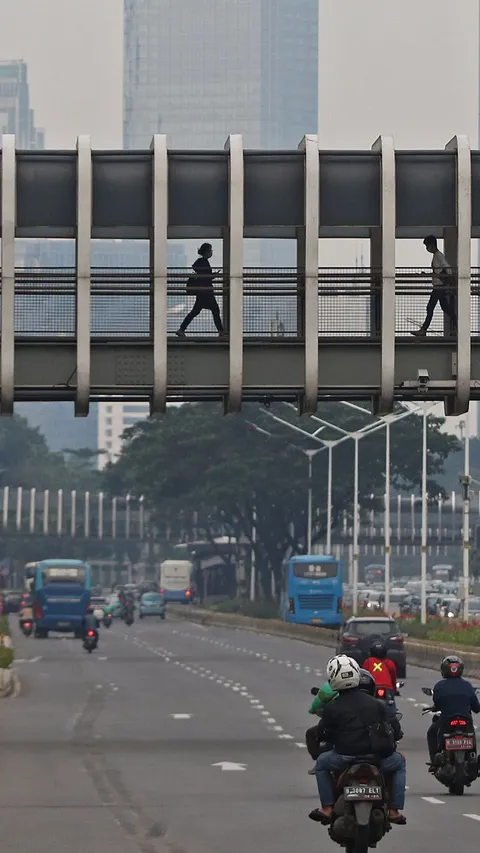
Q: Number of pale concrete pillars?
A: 7